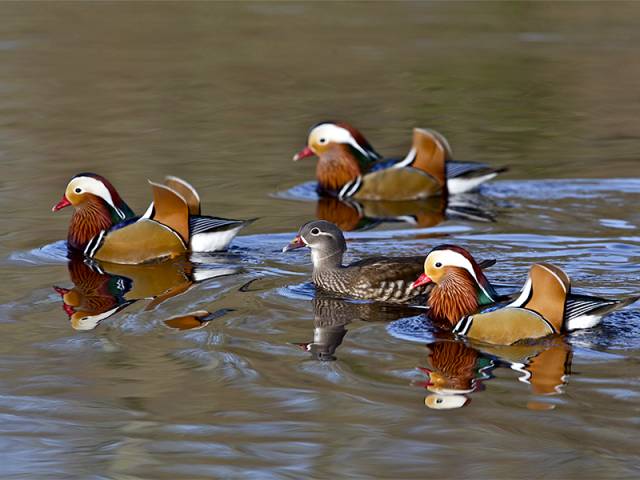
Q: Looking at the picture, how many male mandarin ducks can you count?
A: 3